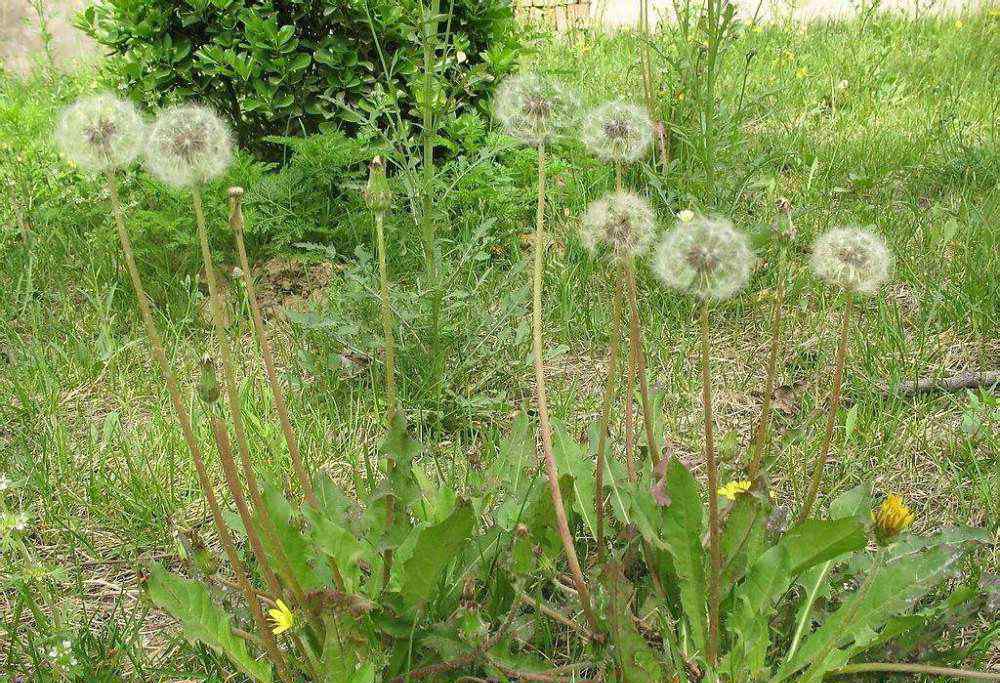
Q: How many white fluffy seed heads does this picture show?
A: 7